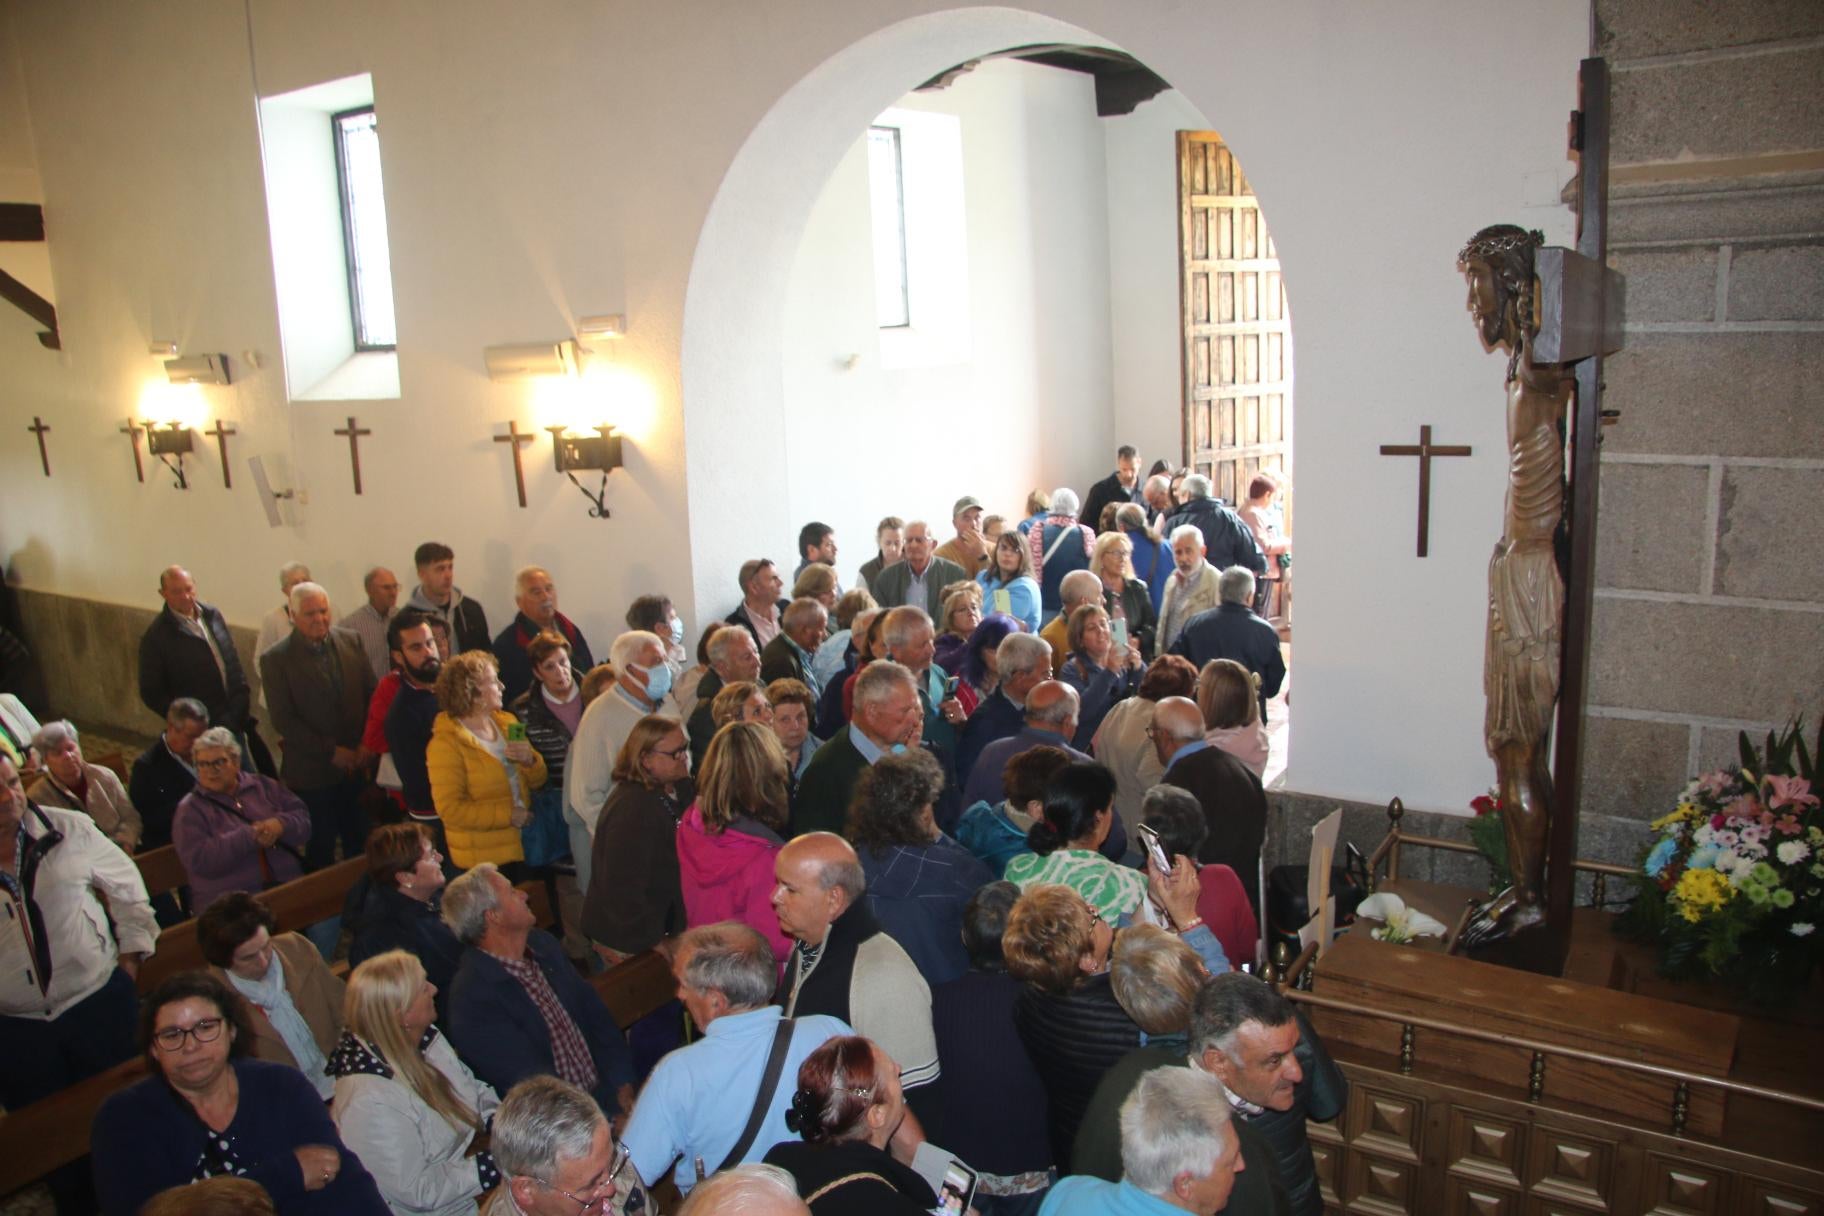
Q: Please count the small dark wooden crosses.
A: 6